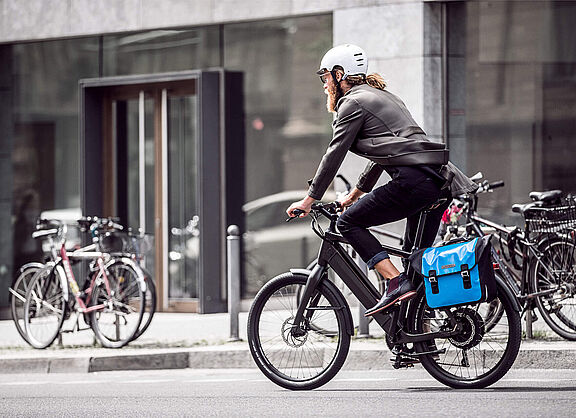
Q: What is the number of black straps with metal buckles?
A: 2